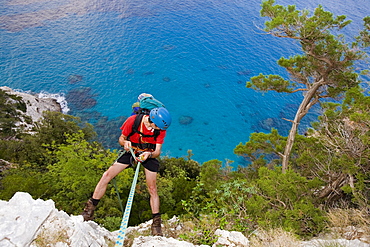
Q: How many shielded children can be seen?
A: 0